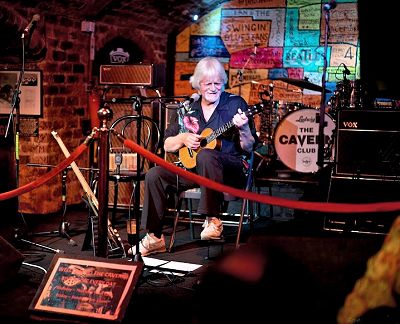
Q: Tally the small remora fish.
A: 0